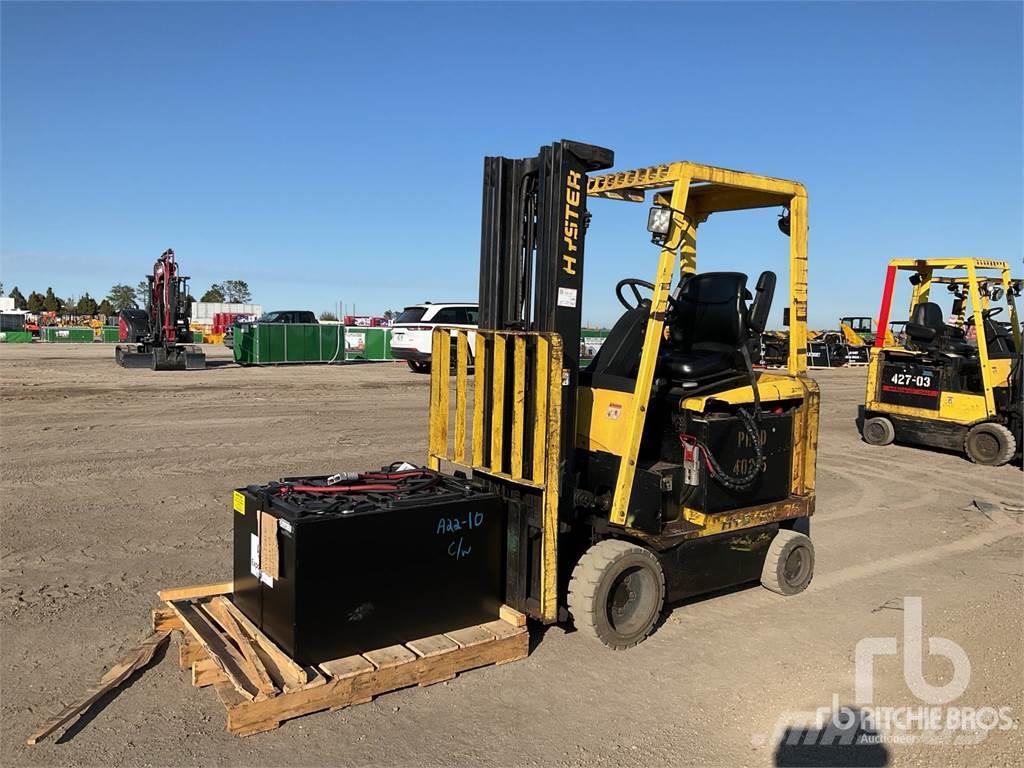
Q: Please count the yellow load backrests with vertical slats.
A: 1